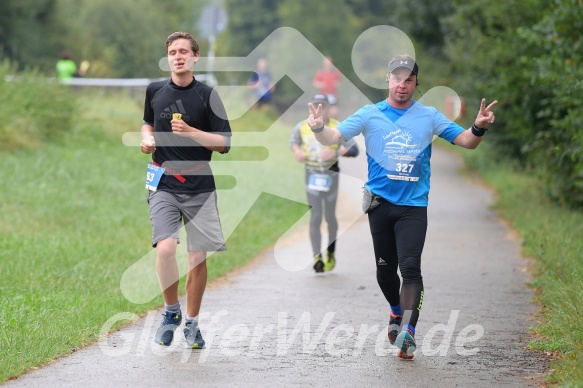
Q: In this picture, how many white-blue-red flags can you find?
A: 0